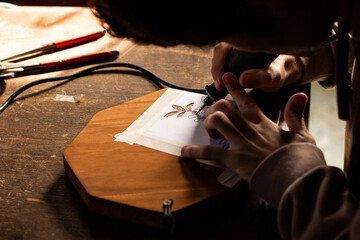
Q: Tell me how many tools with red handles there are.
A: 2